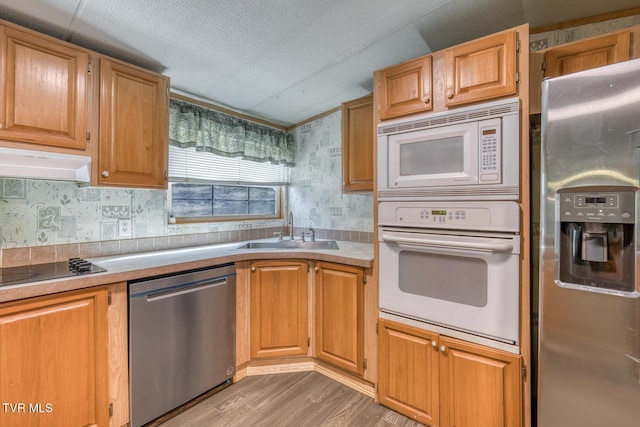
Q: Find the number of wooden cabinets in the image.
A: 11